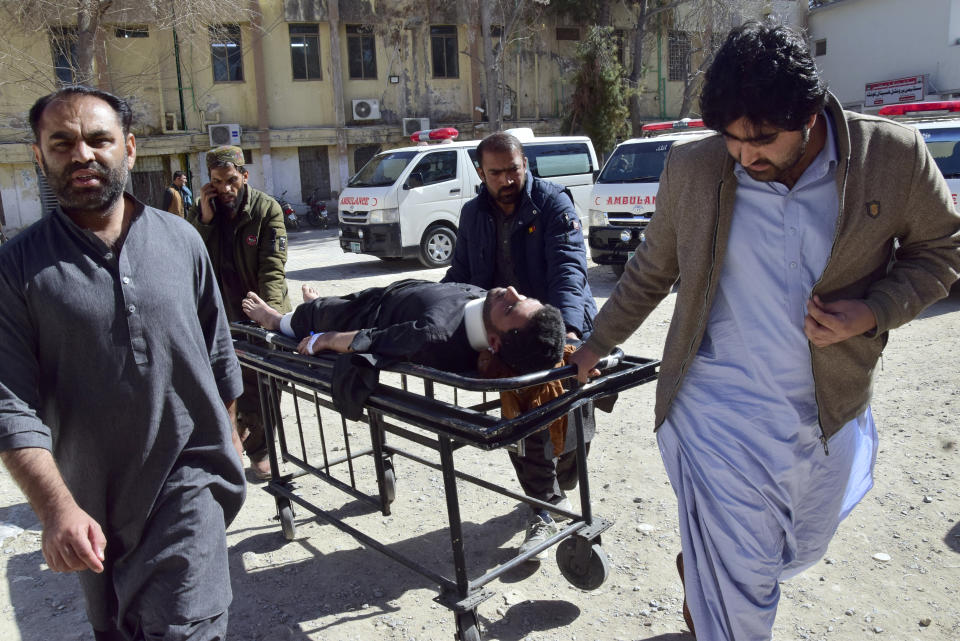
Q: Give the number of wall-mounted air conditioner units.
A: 3